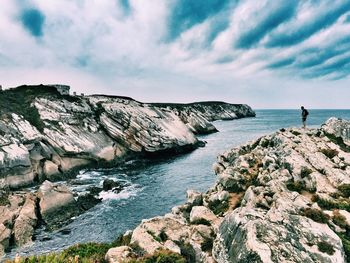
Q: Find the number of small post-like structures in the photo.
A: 2